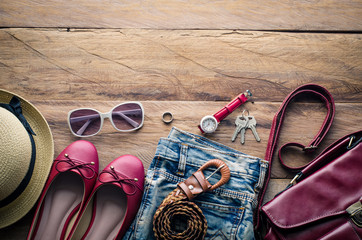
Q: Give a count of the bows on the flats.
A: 2